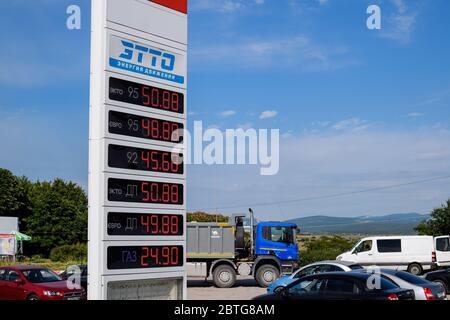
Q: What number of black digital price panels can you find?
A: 6